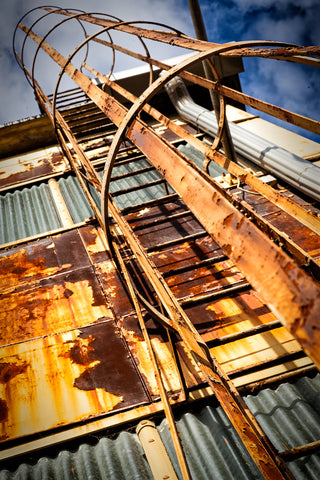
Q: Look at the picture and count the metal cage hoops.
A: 5